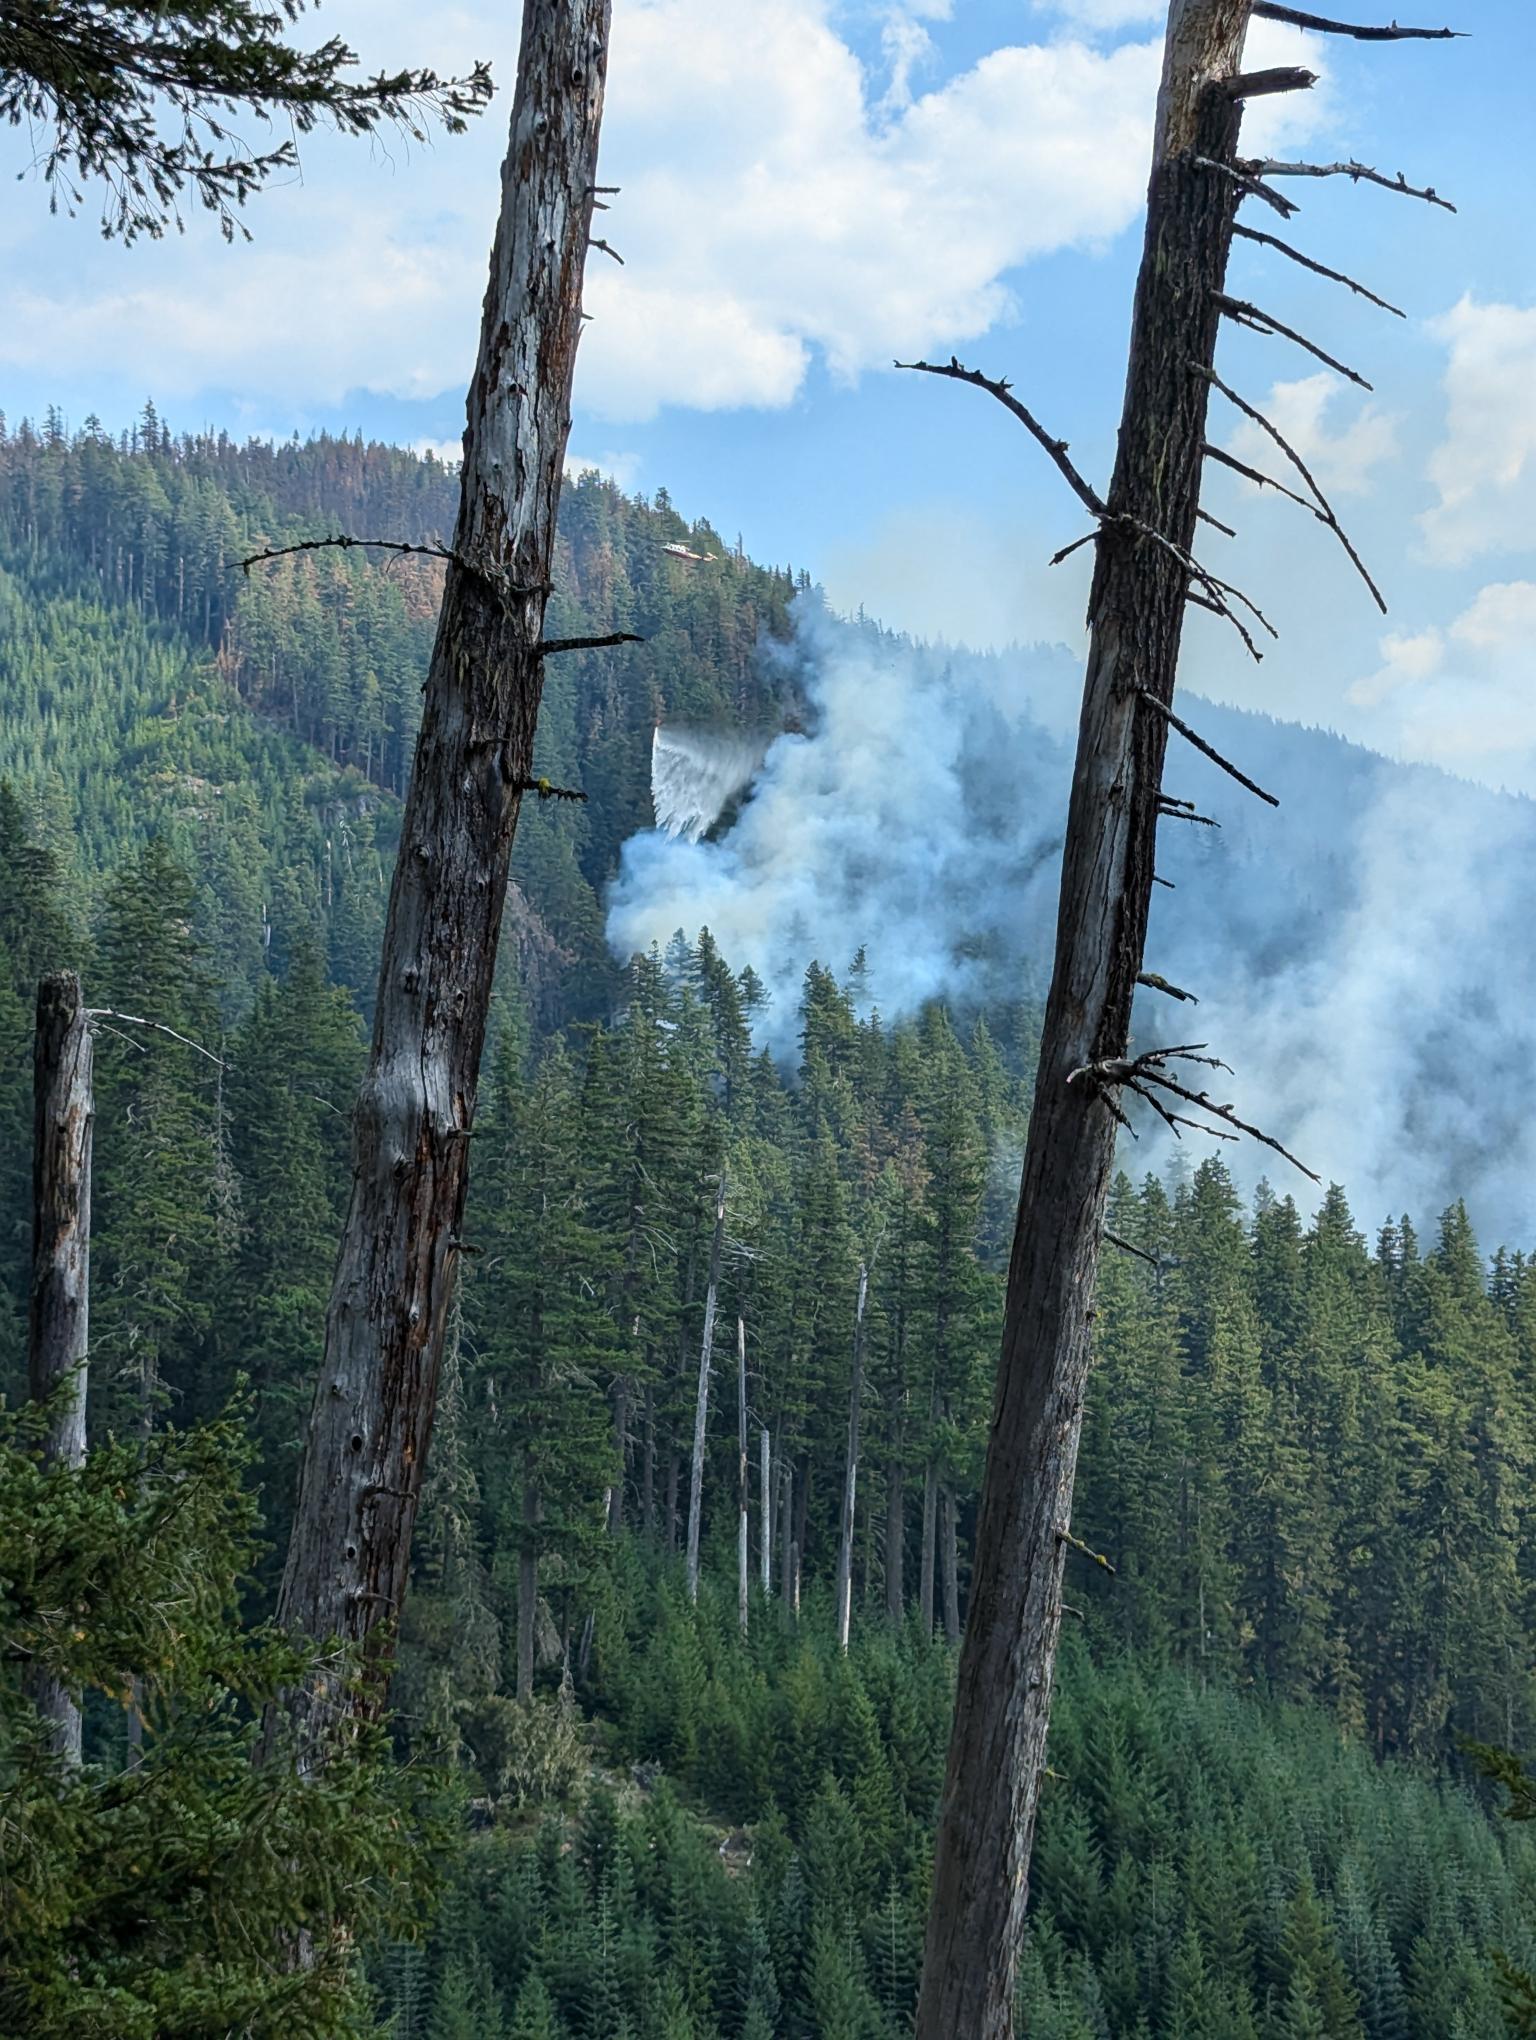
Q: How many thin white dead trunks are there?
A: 4